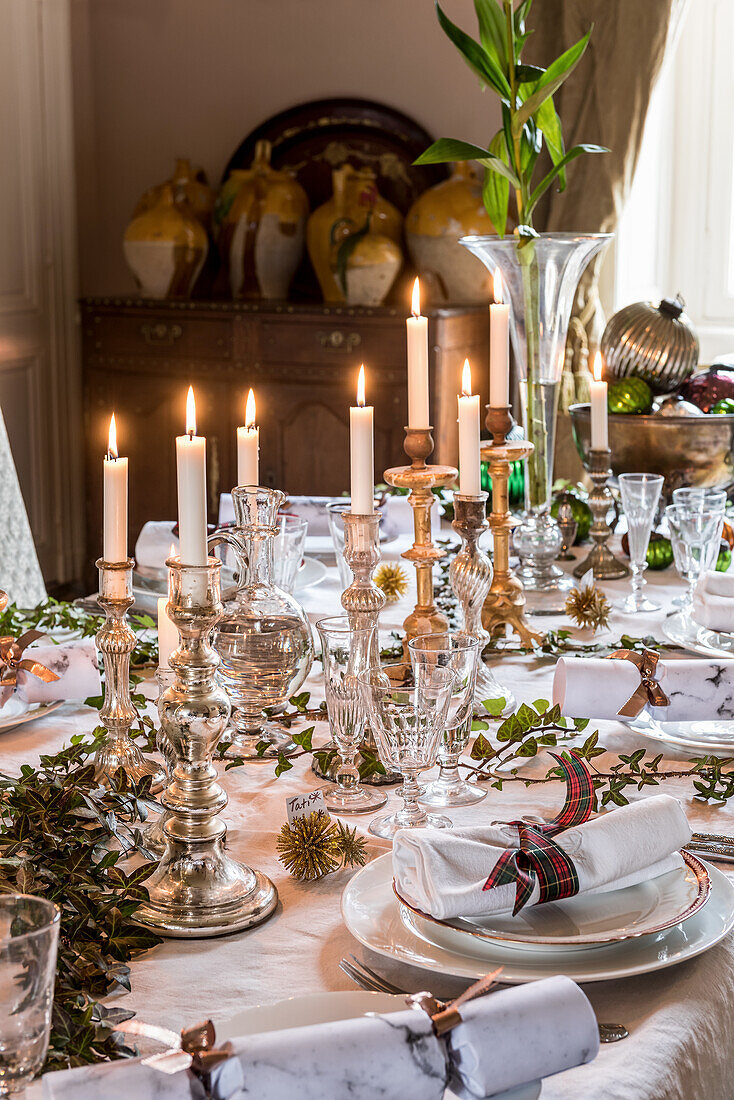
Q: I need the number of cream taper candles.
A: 9